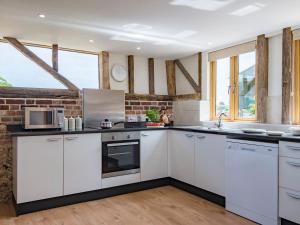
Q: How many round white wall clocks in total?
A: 1